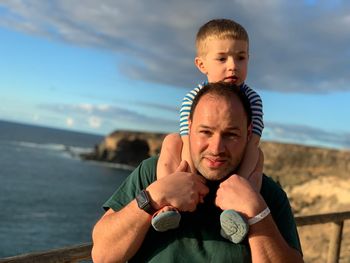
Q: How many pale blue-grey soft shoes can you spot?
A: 2